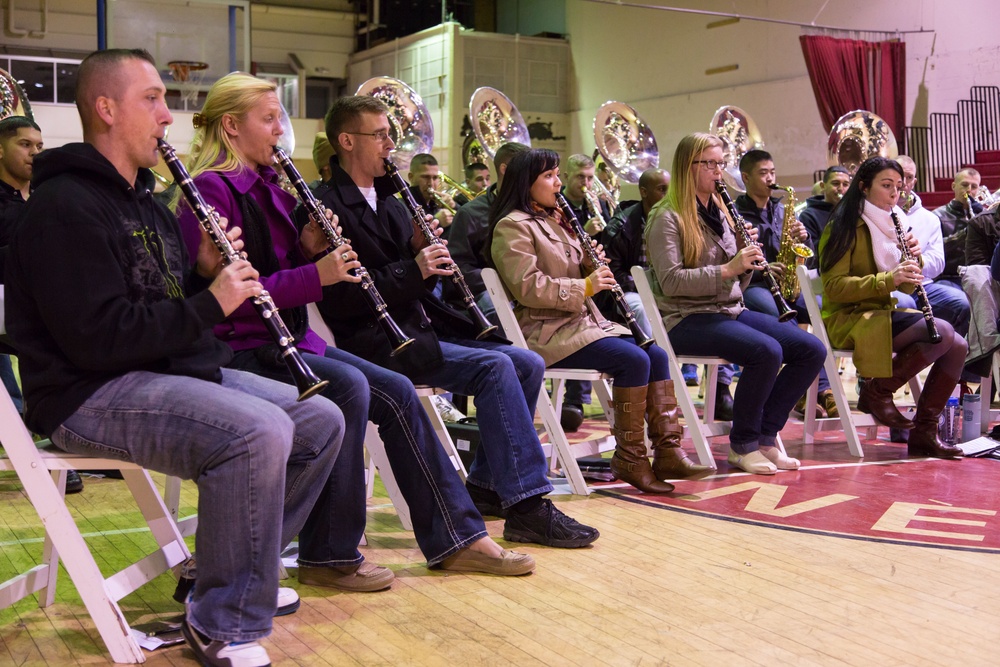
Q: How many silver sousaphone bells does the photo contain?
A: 7